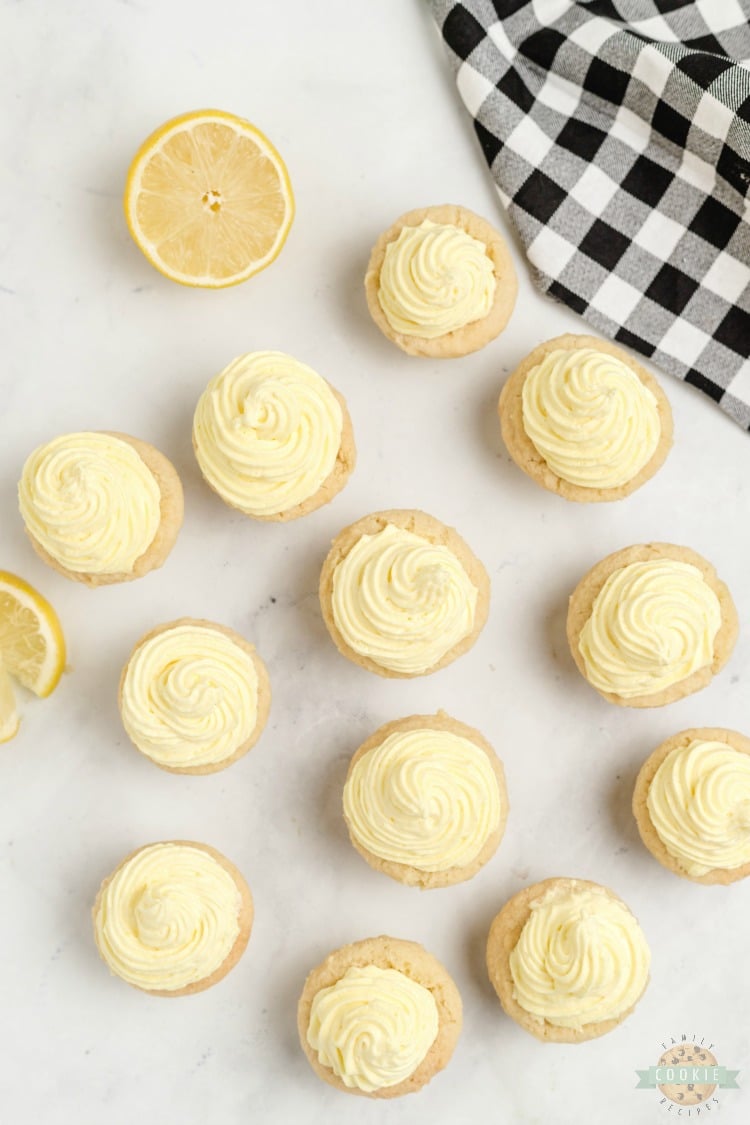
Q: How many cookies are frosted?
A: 12